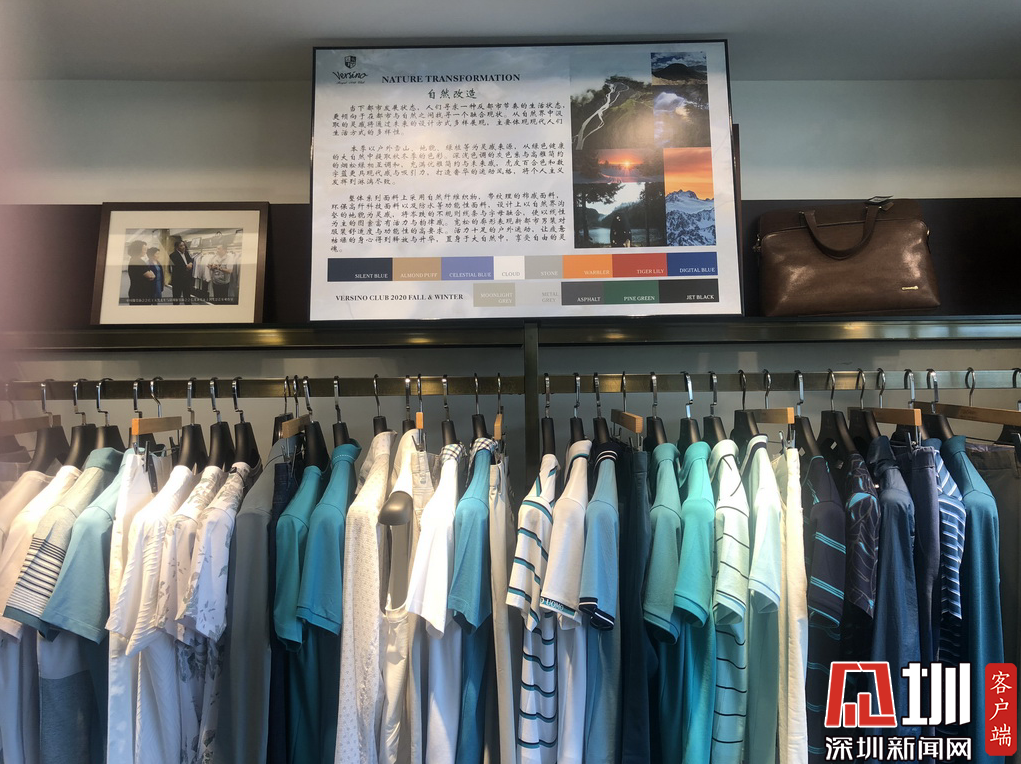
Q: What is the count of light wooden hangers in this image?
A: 9